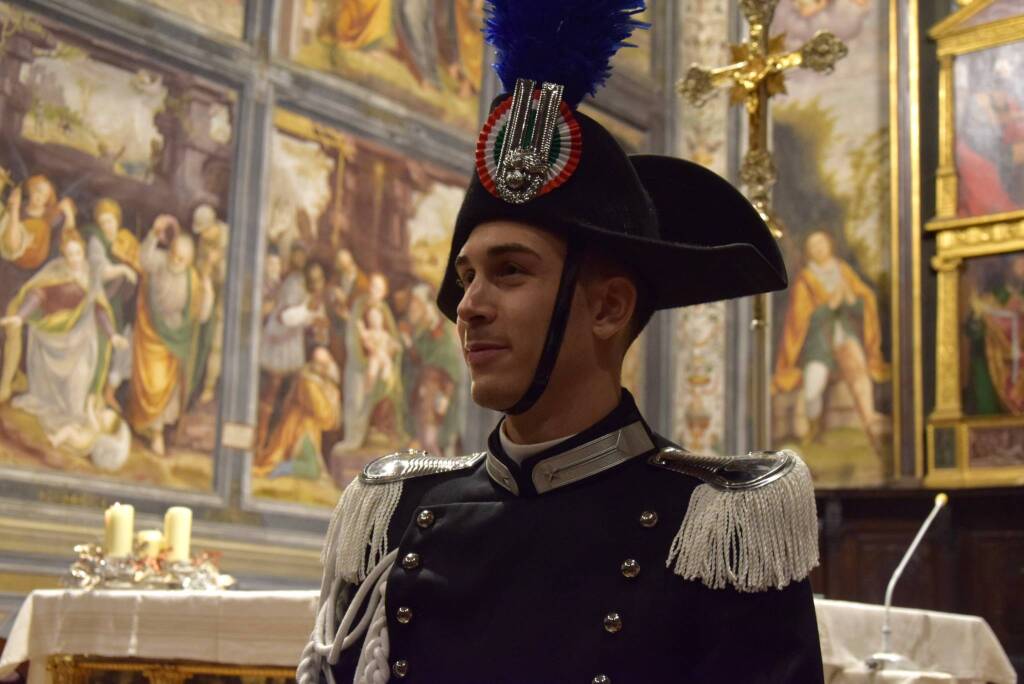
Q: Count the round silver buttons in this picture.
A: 8